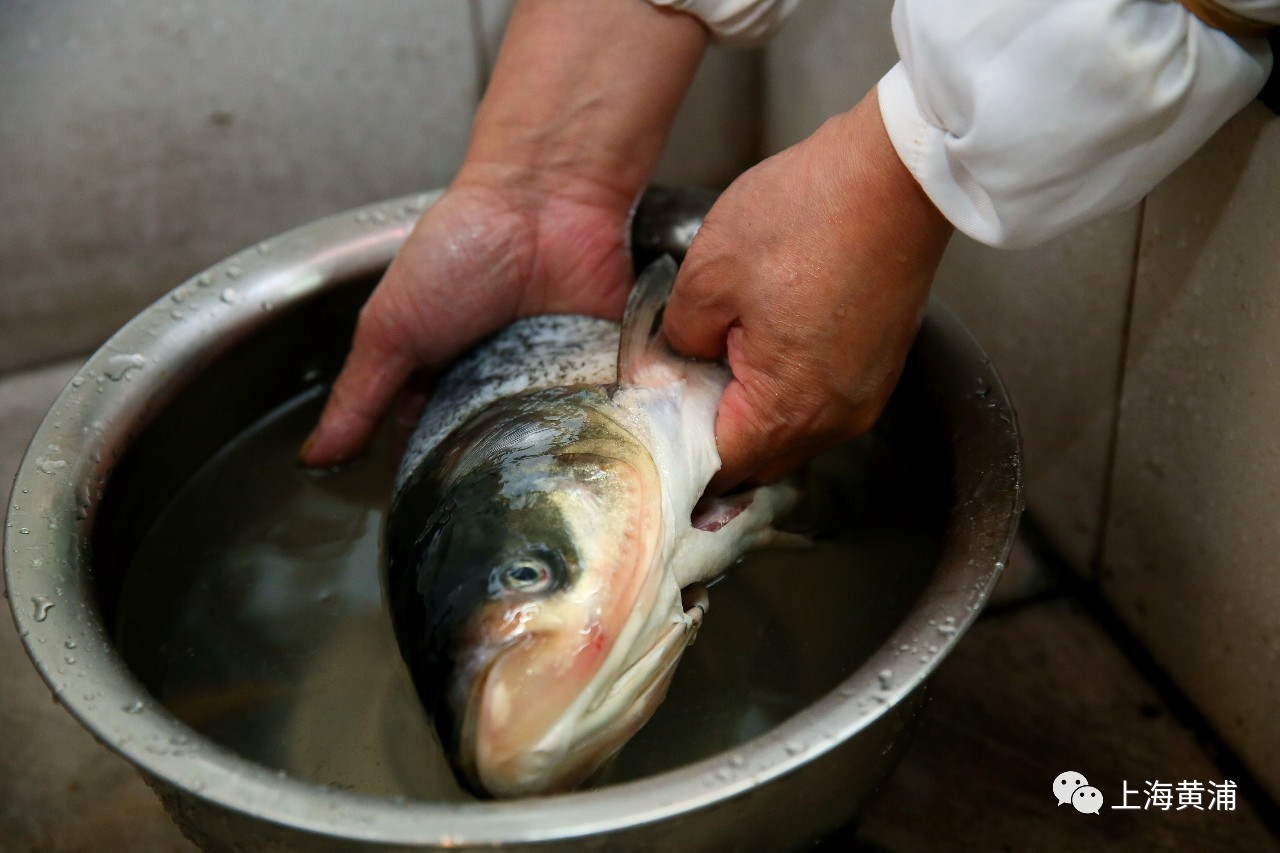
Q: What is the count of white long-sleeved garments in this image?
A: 1